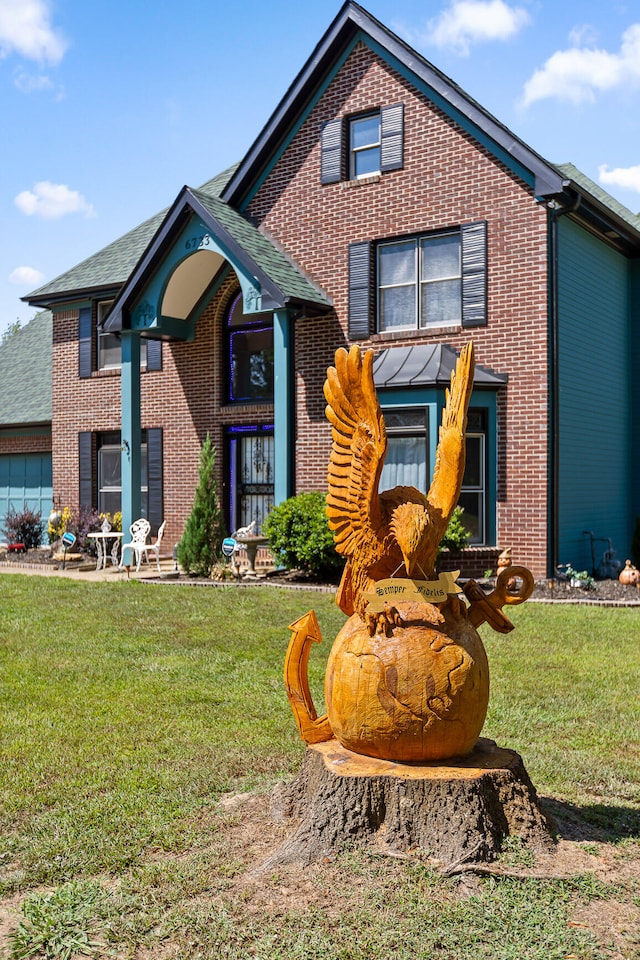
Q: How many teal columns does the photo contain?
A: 2